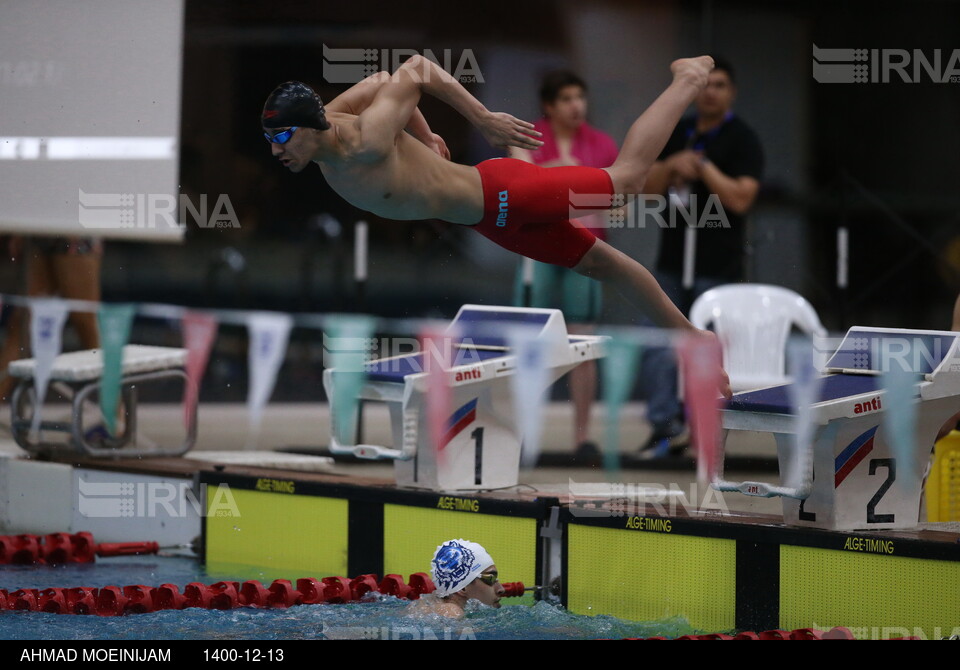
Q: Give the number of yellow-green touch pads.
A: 4